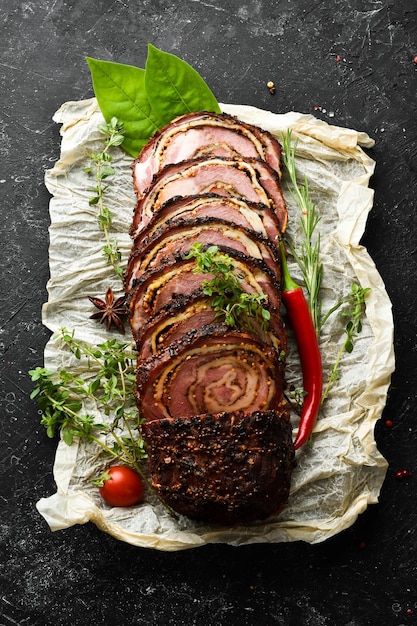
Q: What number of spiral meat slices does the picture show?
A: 7